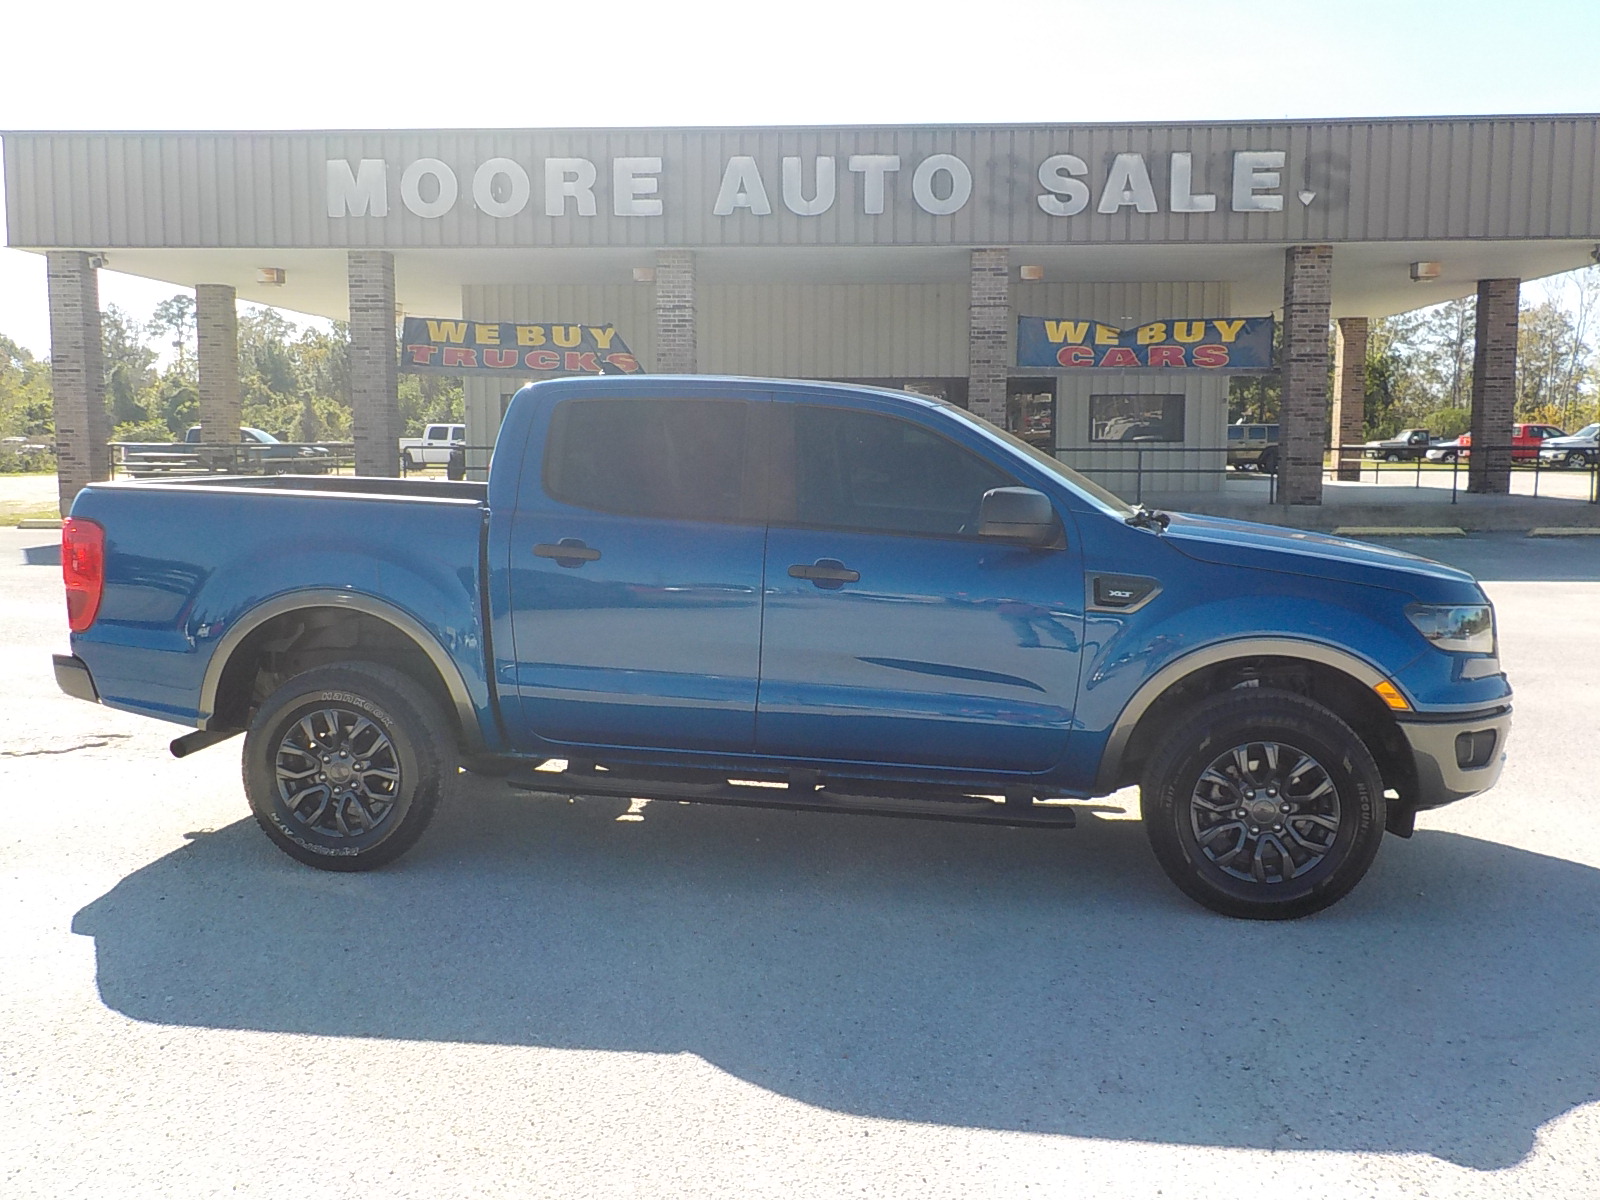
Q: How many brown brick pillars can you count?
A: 8